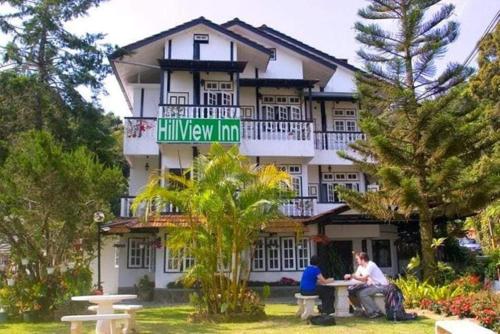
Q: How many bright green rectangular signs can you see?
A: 1